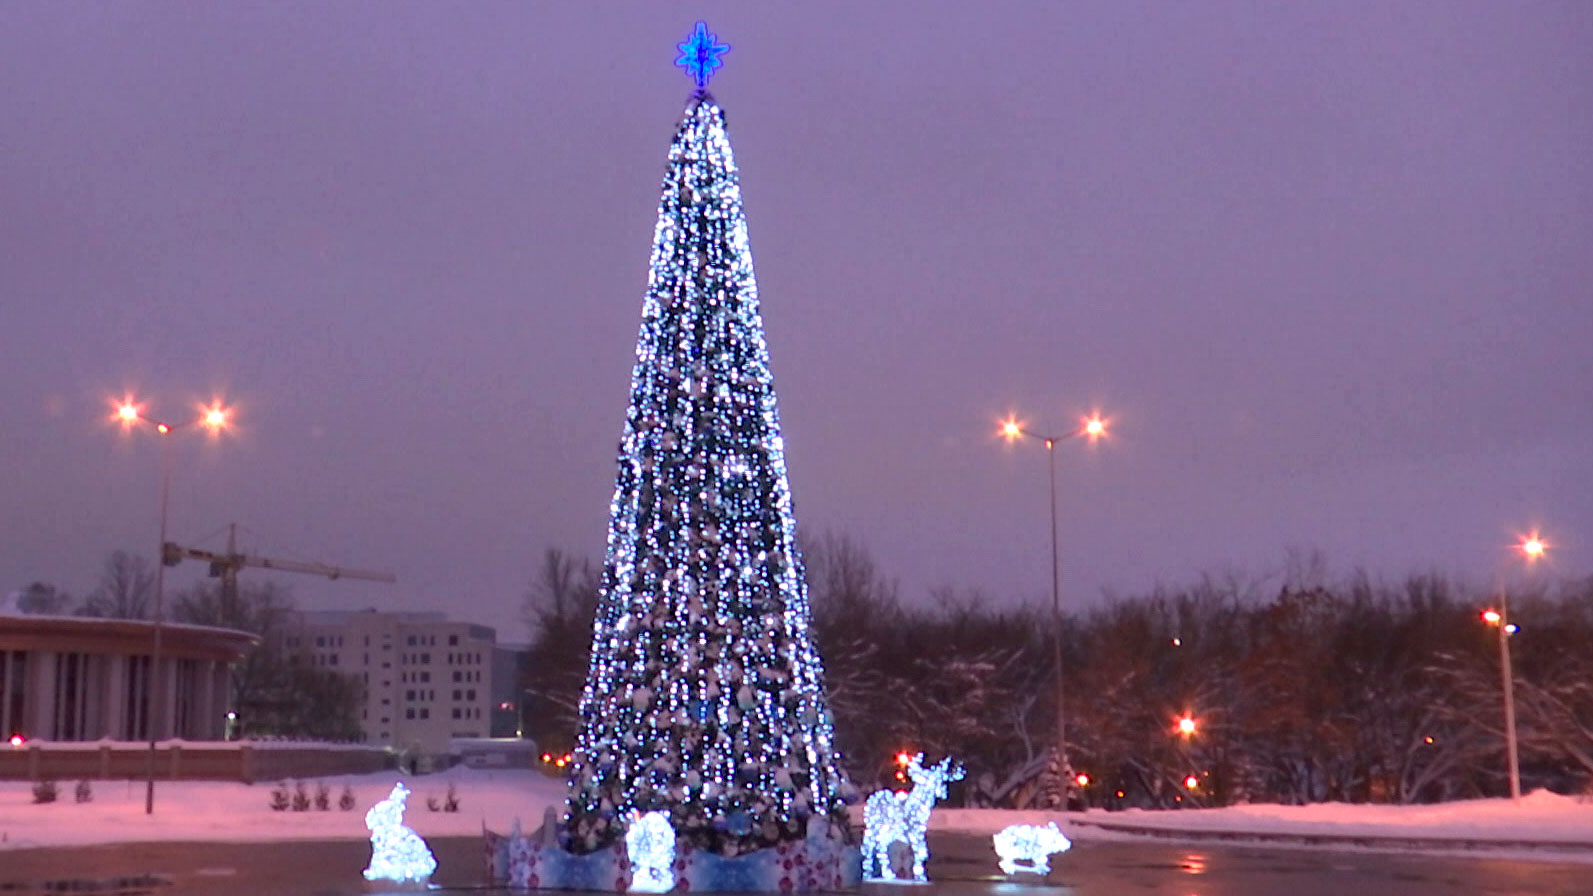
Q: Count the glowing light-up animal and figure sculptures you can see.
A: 4